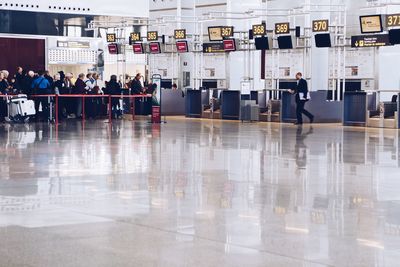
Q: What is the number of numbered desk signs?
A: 9